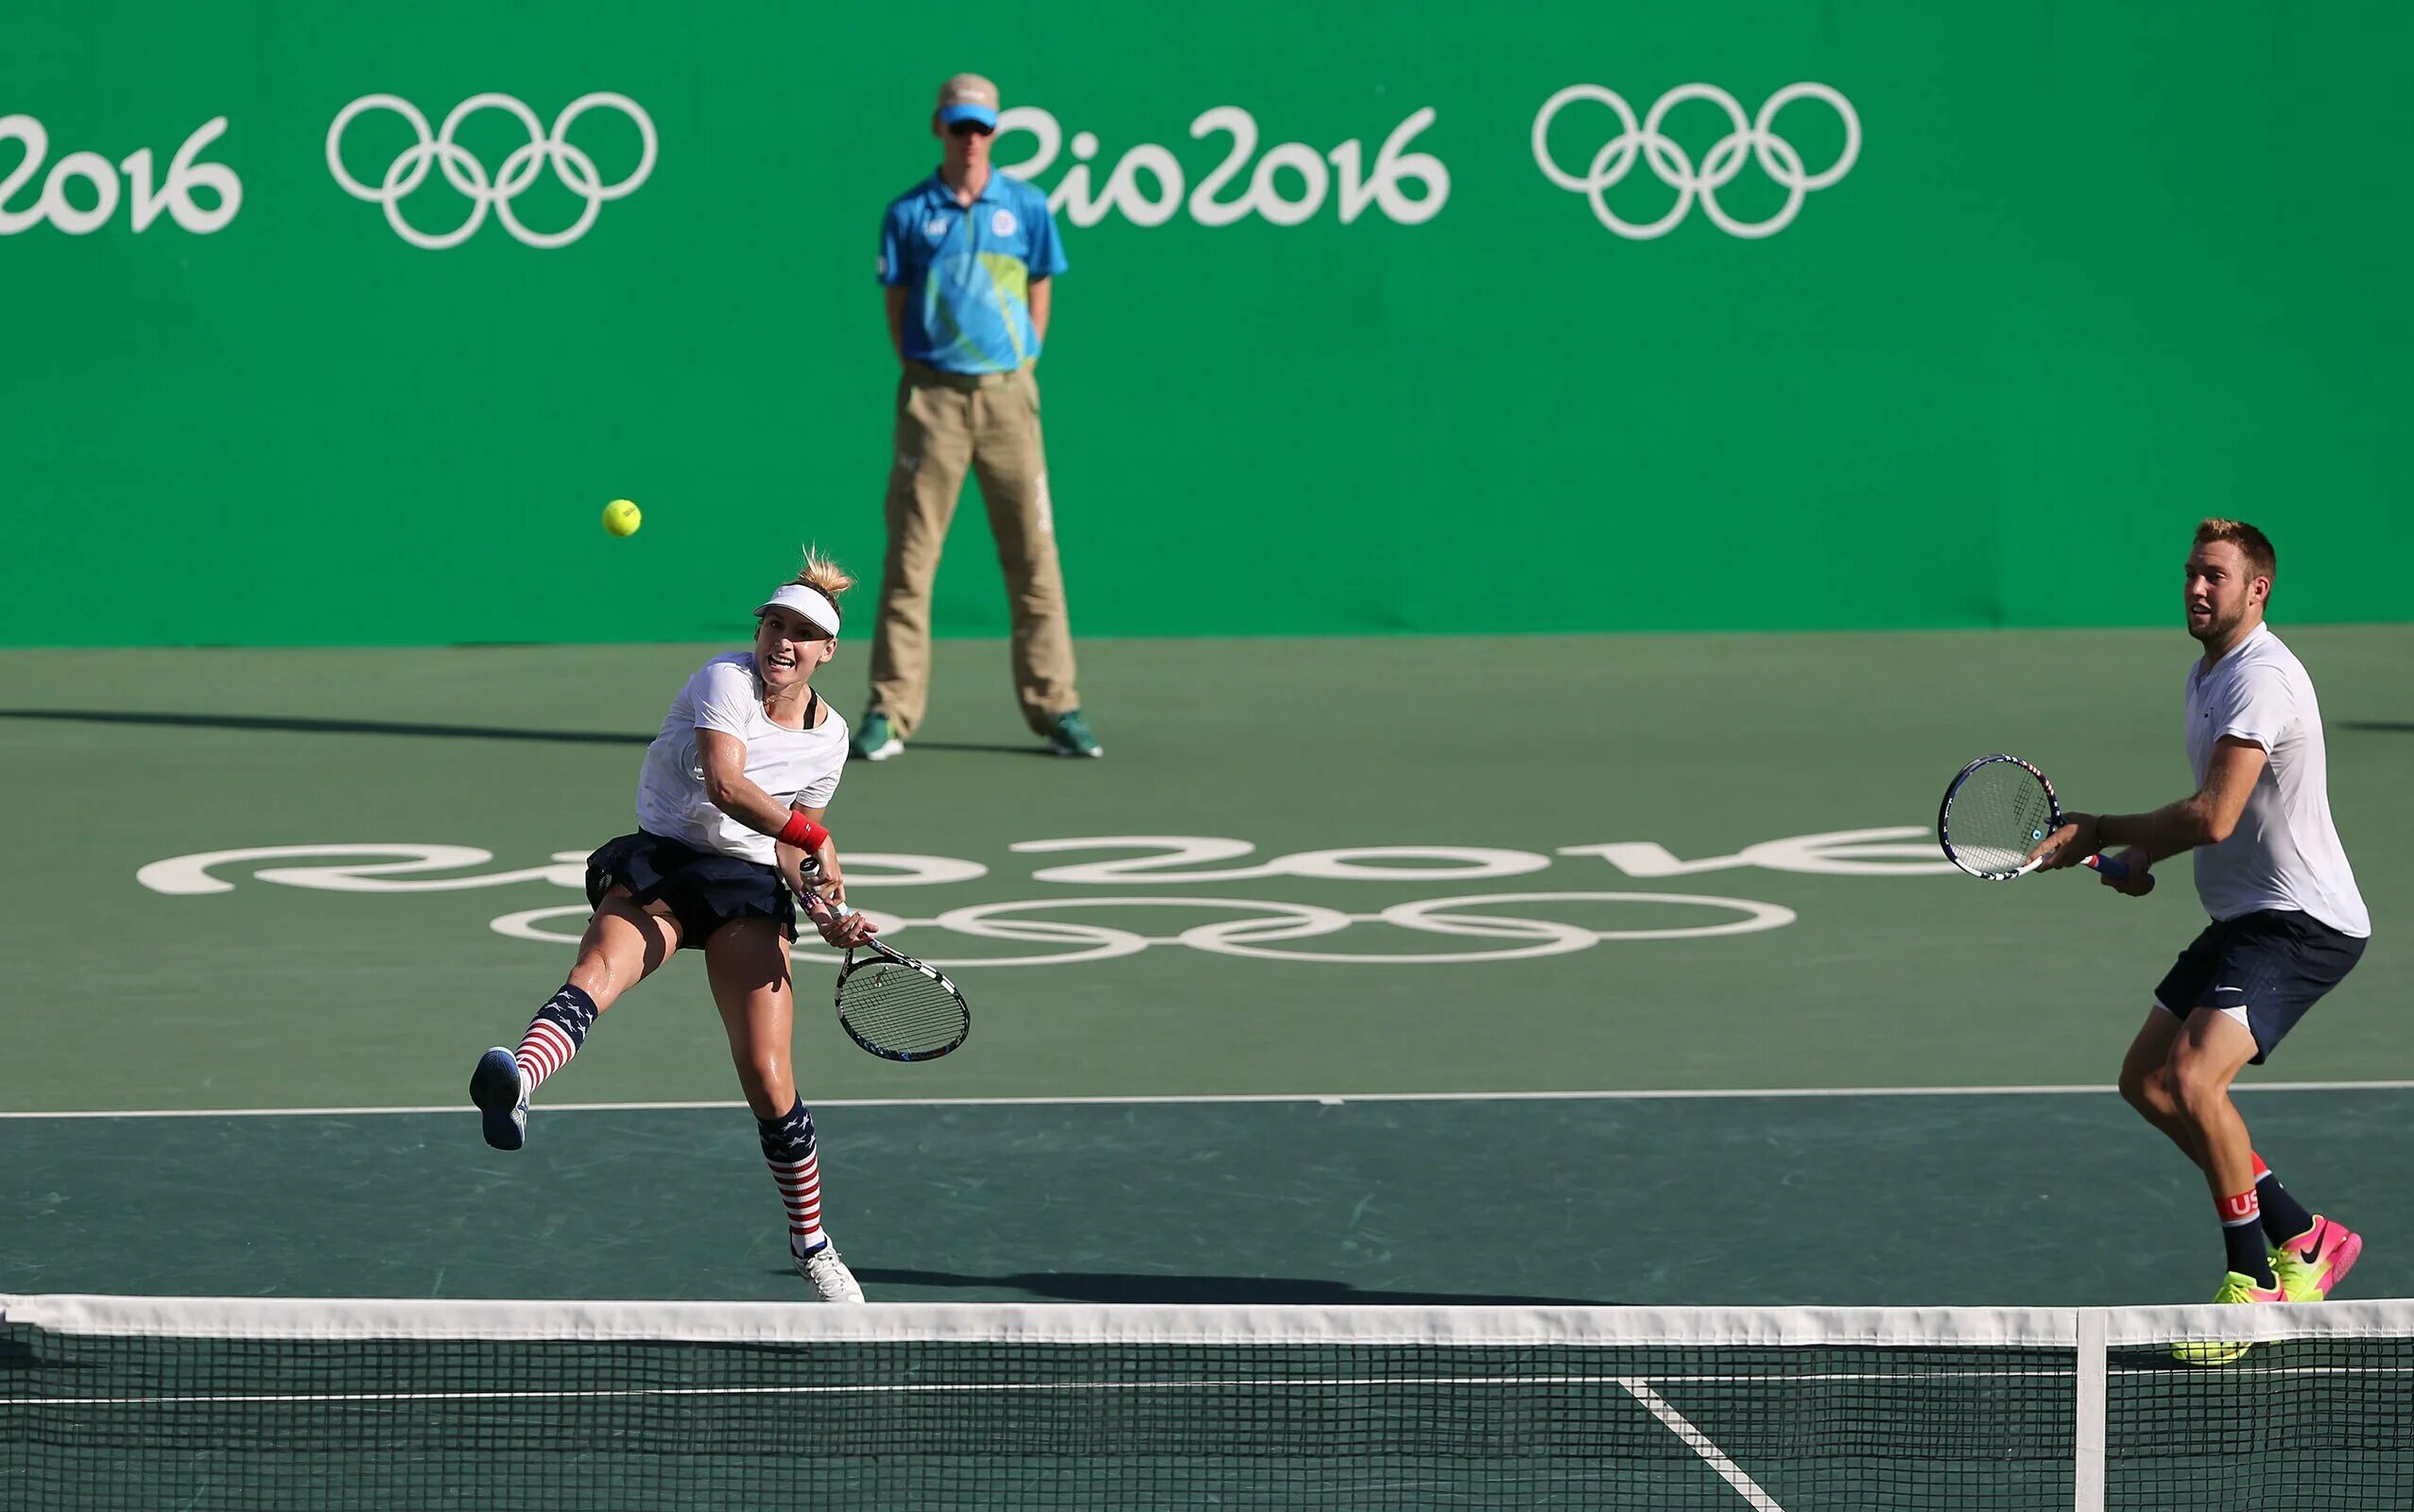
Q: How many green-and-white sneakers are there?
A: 2